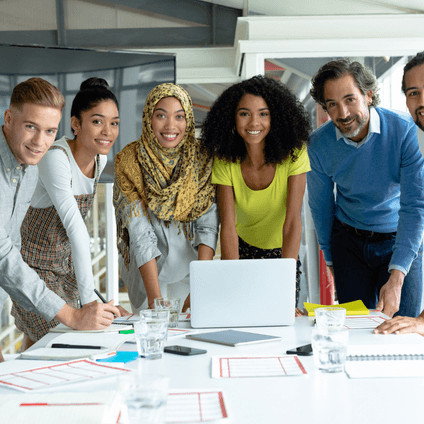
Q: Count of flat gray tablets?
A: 1